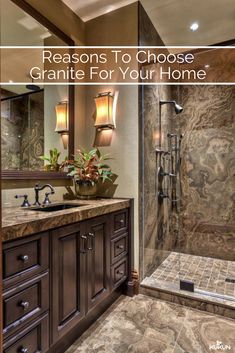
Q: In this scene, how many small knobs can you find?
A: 6